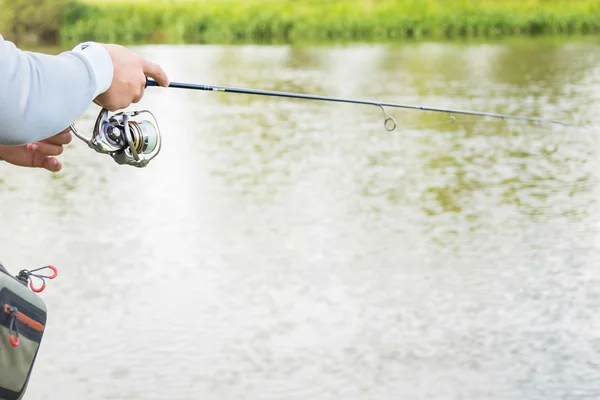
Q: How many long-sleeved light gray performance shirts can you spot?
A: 1